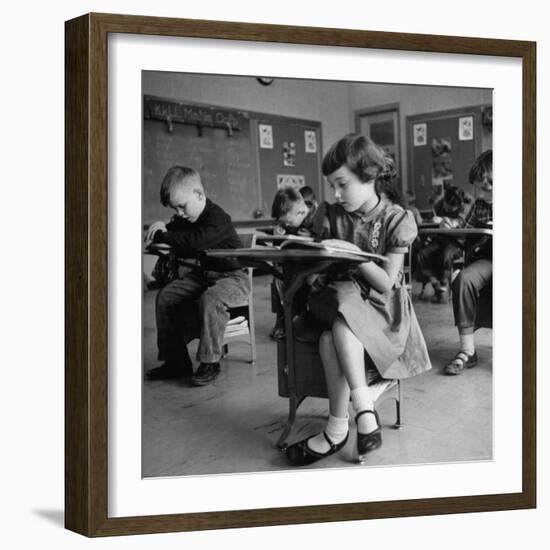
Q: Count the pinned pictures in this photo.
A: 7